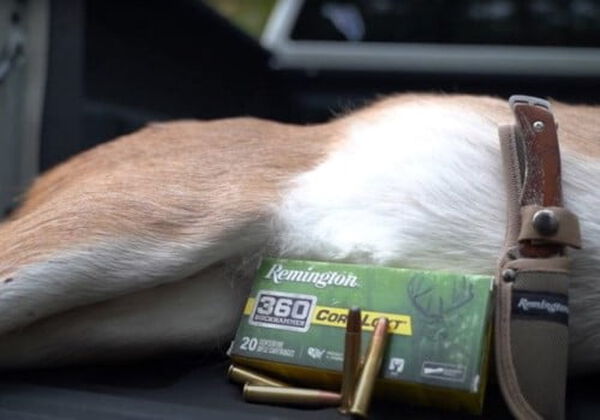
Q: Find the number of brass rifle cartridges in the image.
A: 4